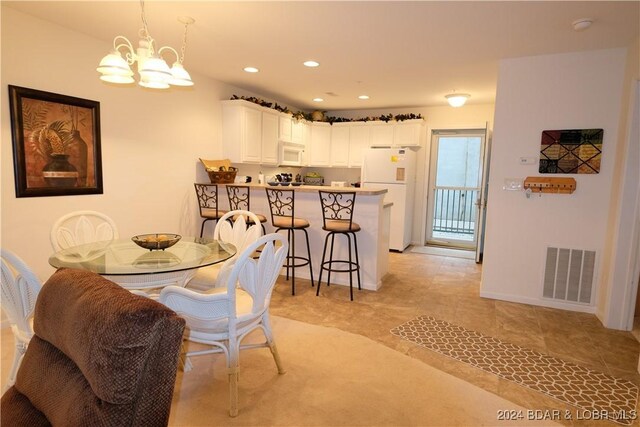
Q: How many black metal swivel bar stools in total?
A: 4